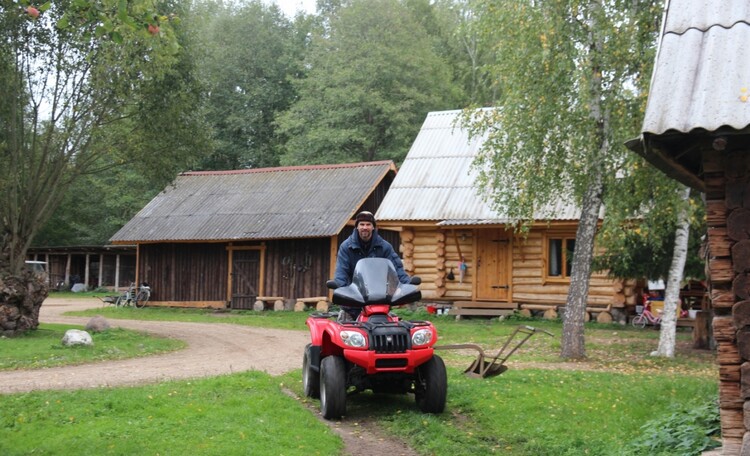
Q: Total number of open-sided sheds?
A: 1